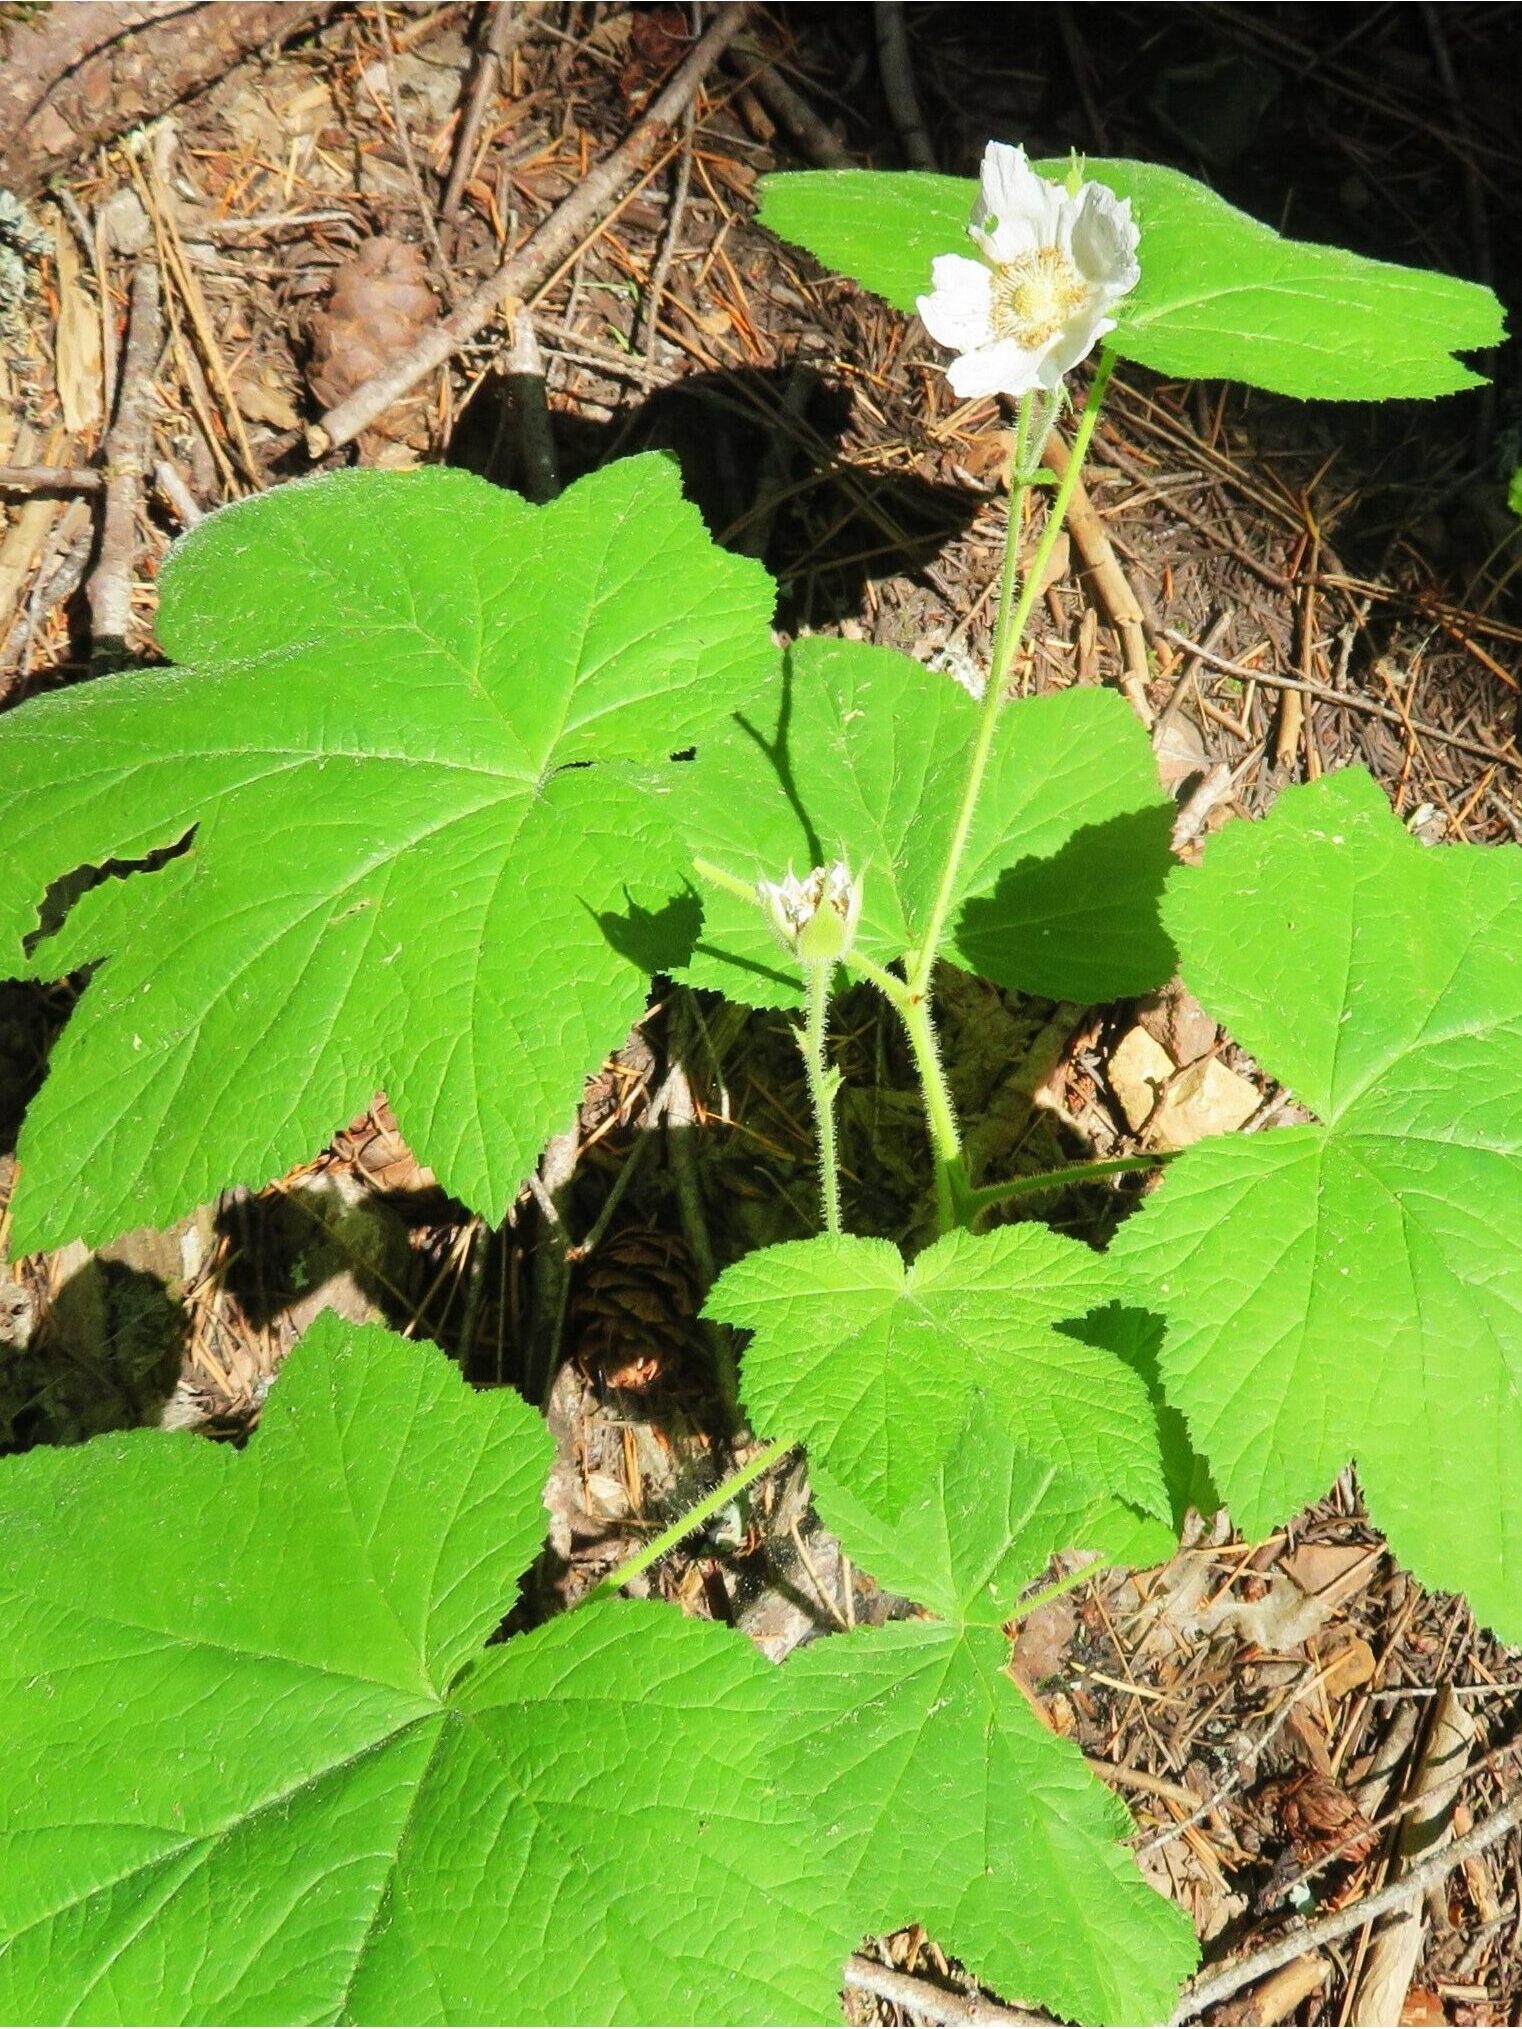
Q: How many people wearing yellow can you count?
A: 0